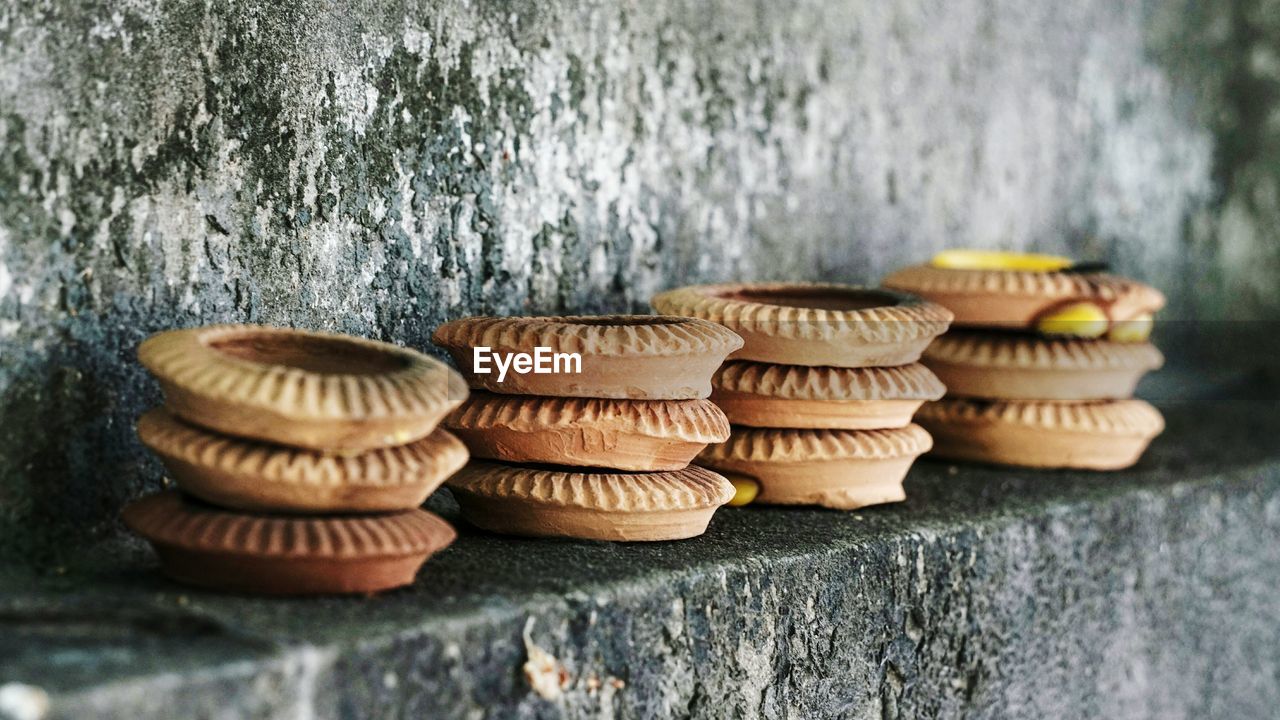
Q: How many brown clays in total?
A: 12